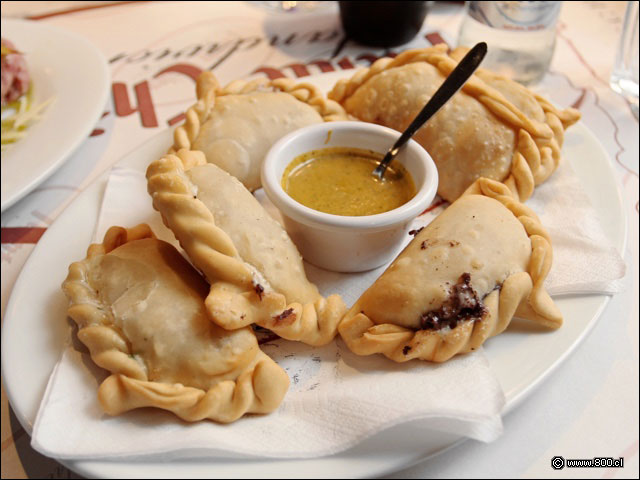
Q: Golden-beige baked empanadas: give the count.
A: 6